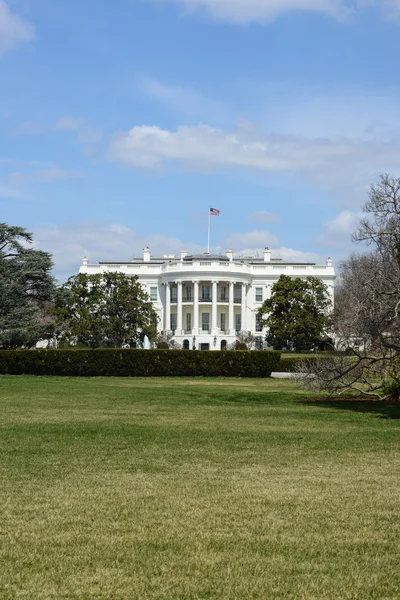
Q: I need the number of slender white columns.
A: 6